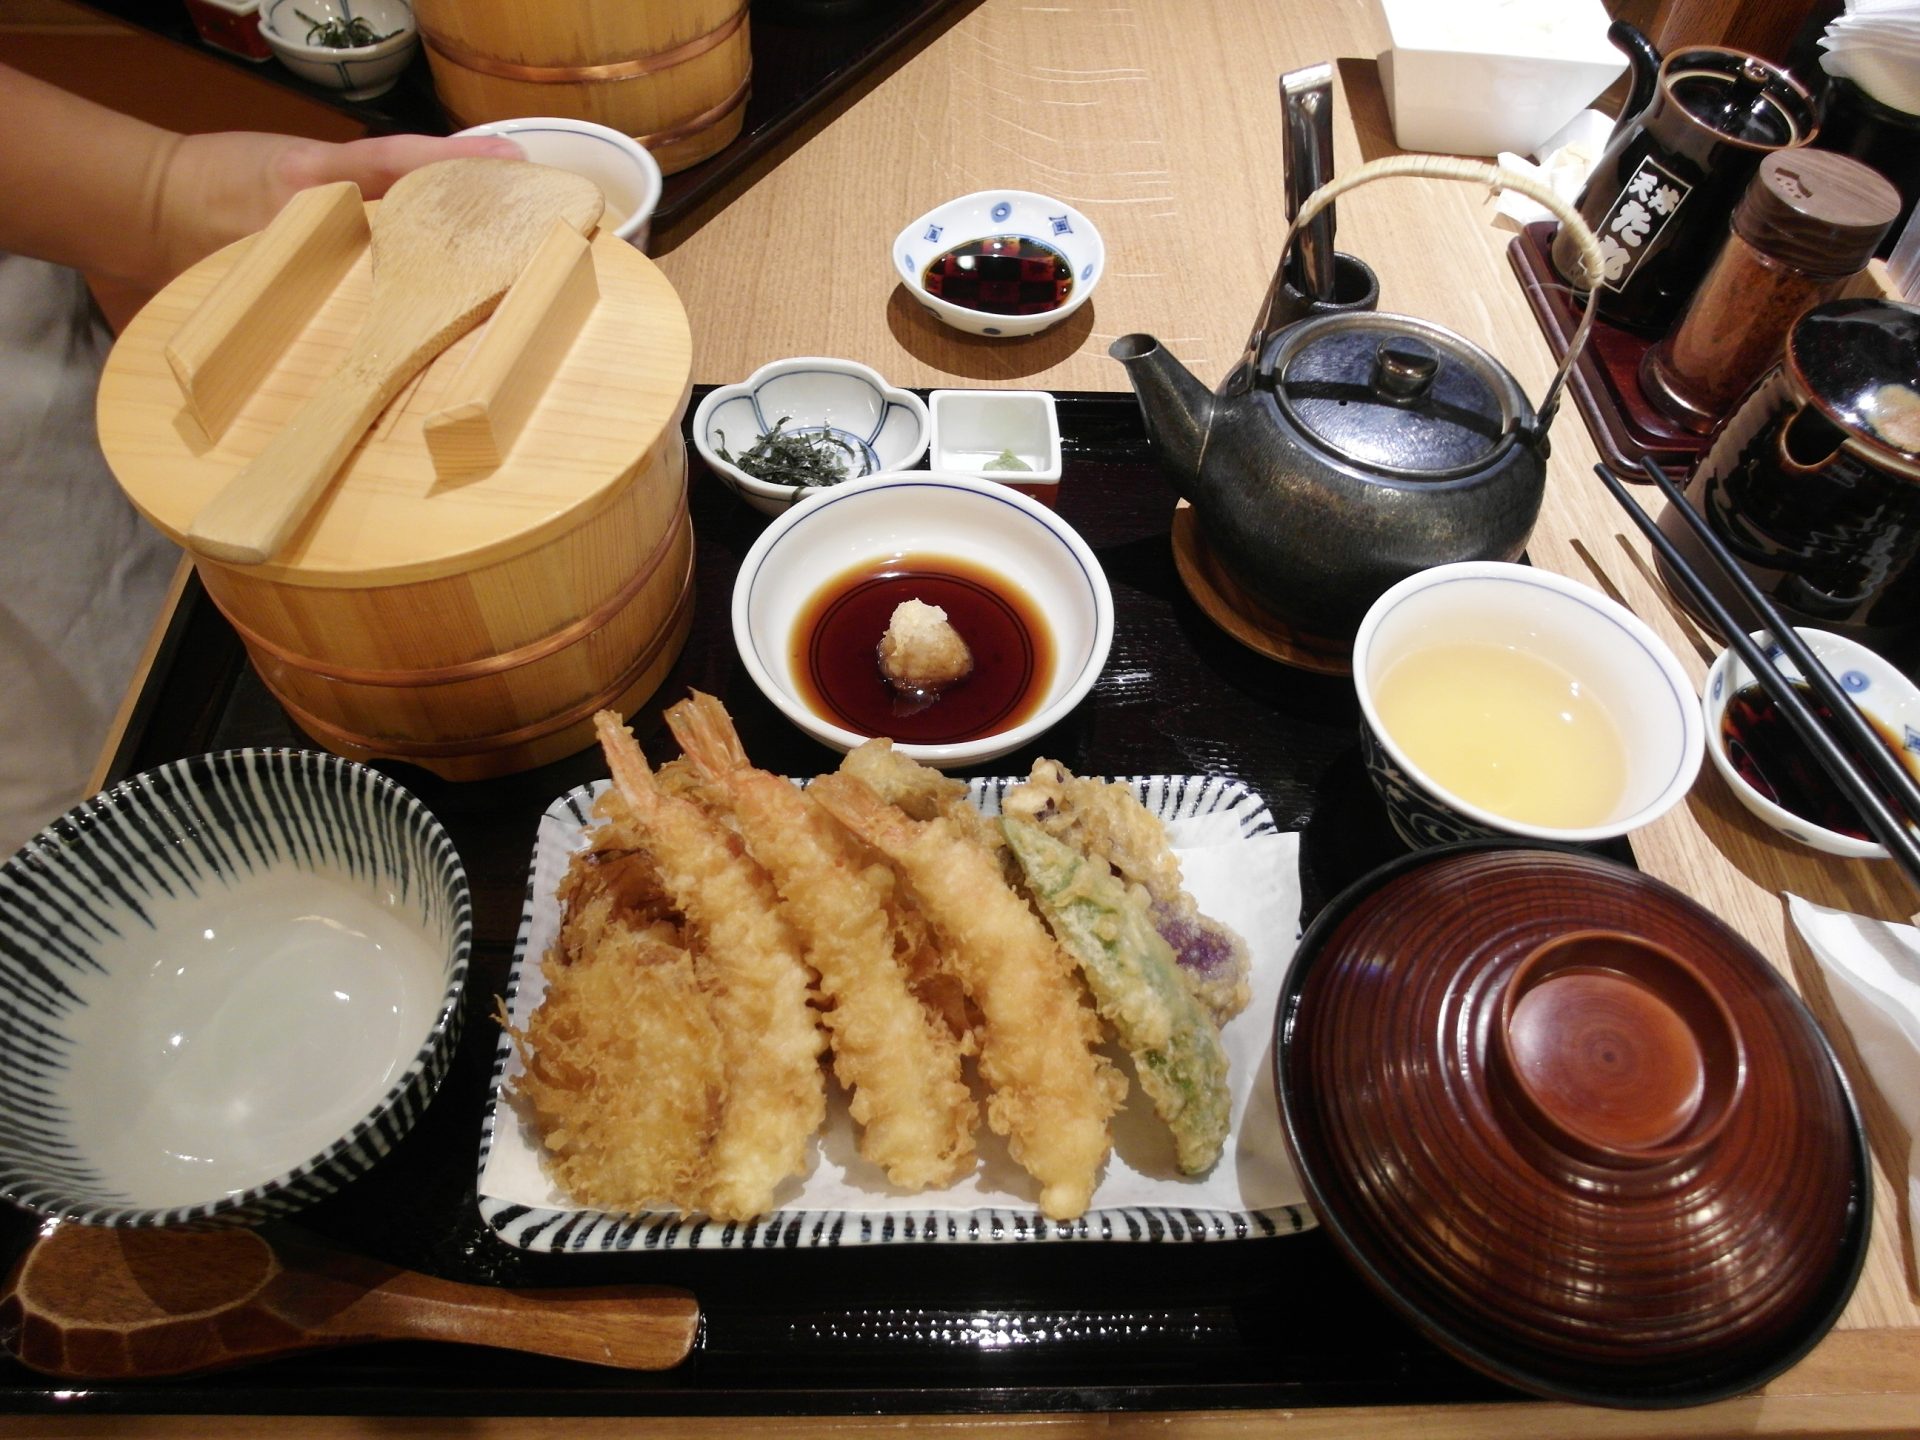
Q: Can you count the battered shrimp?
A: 3